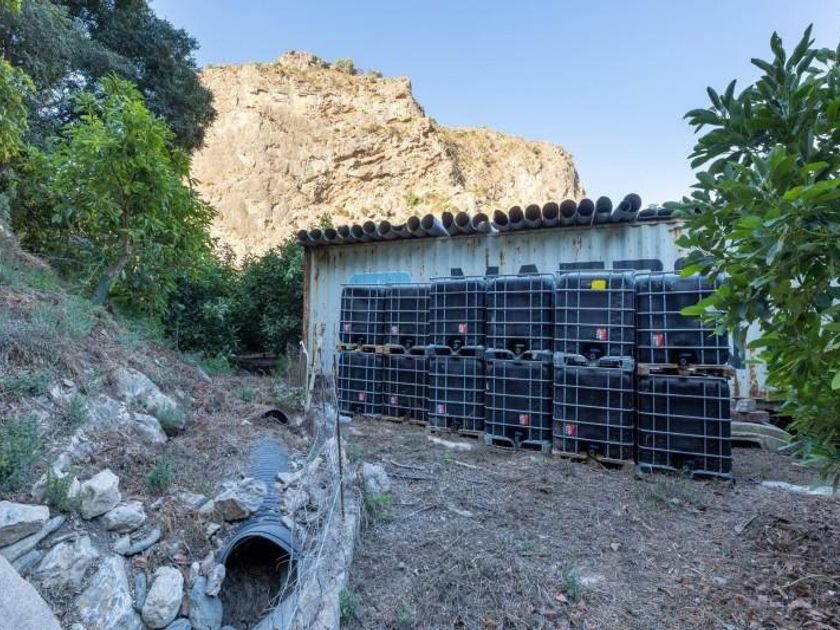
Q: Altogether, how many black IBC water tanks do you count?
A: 12